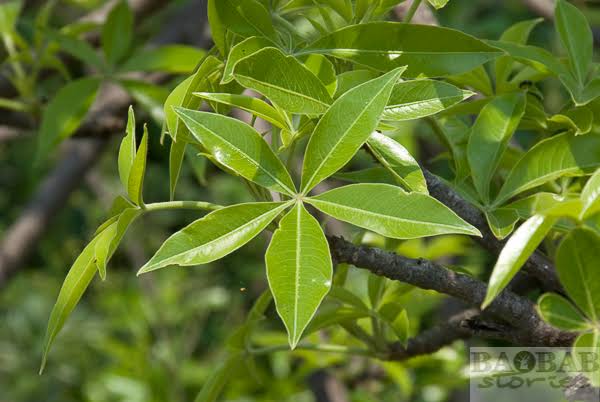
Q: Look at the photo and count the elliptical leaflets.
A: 5